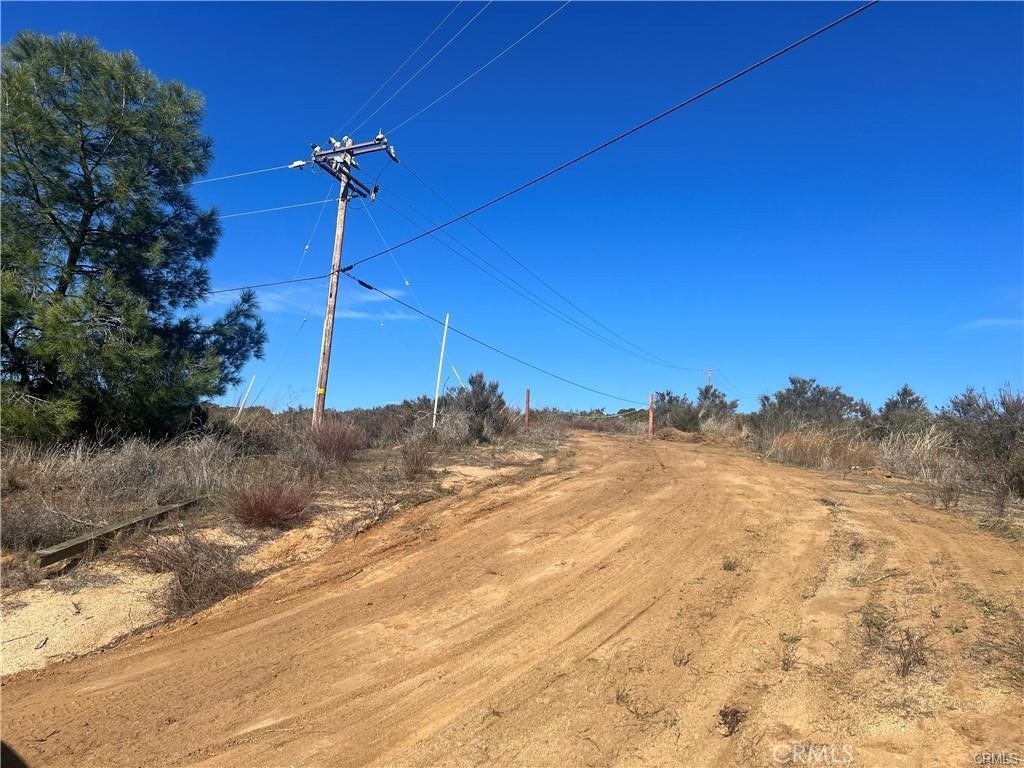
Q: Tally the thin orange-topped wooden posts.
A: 2